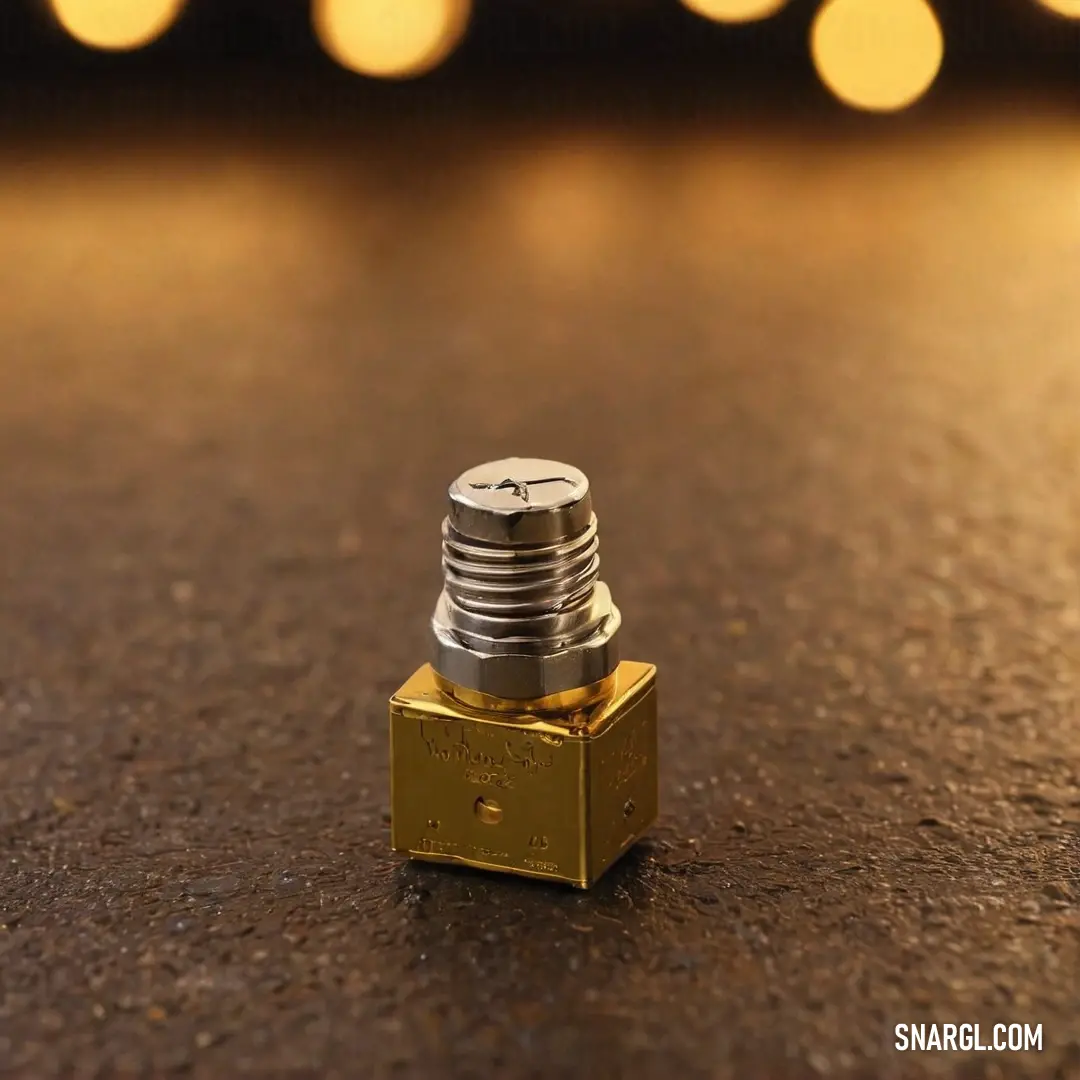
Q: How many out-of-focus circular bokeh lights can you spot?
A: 5